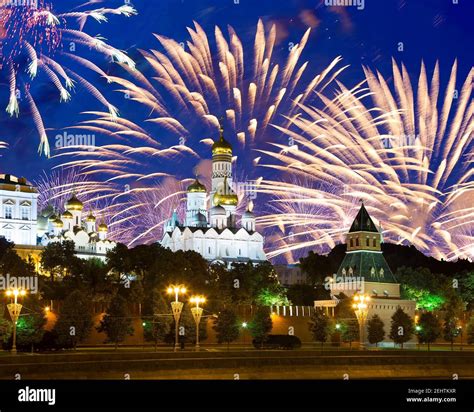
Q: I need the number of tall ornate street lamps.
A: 4